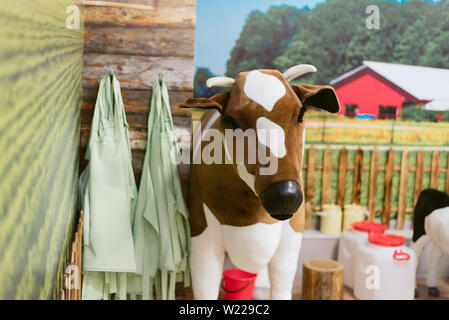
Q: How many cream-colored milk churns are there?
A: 2